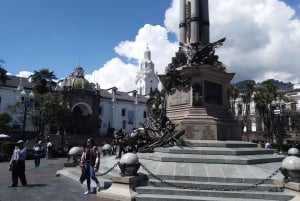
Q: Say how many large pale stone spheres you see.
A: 5